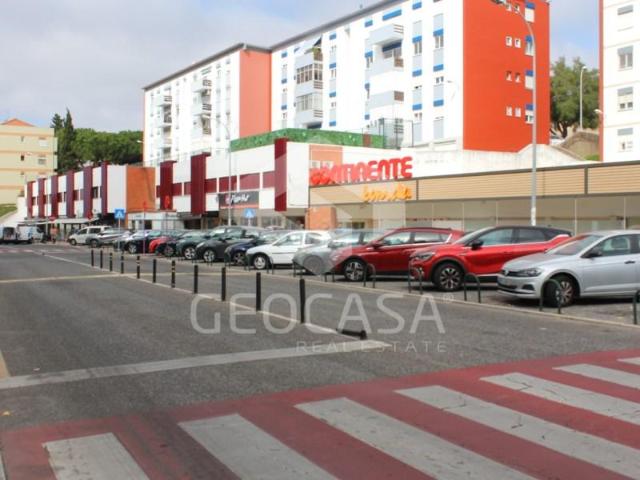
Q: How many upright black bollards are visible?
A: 11